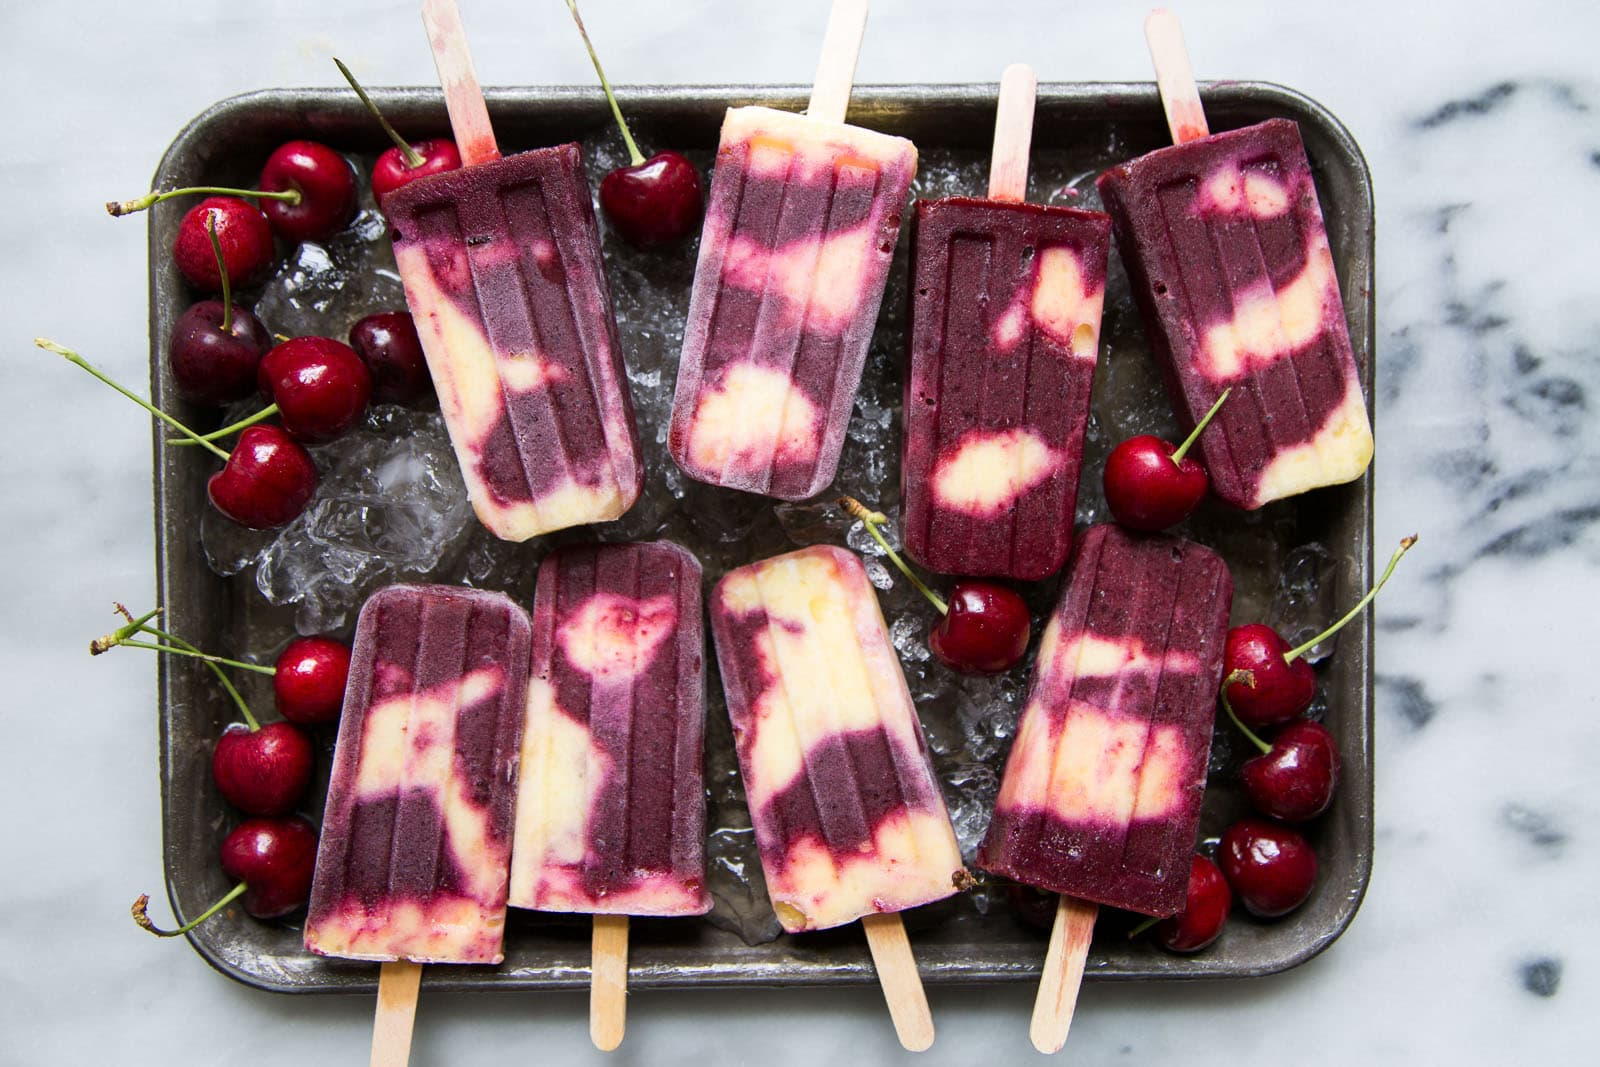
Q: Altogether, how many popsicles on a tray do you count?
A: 8